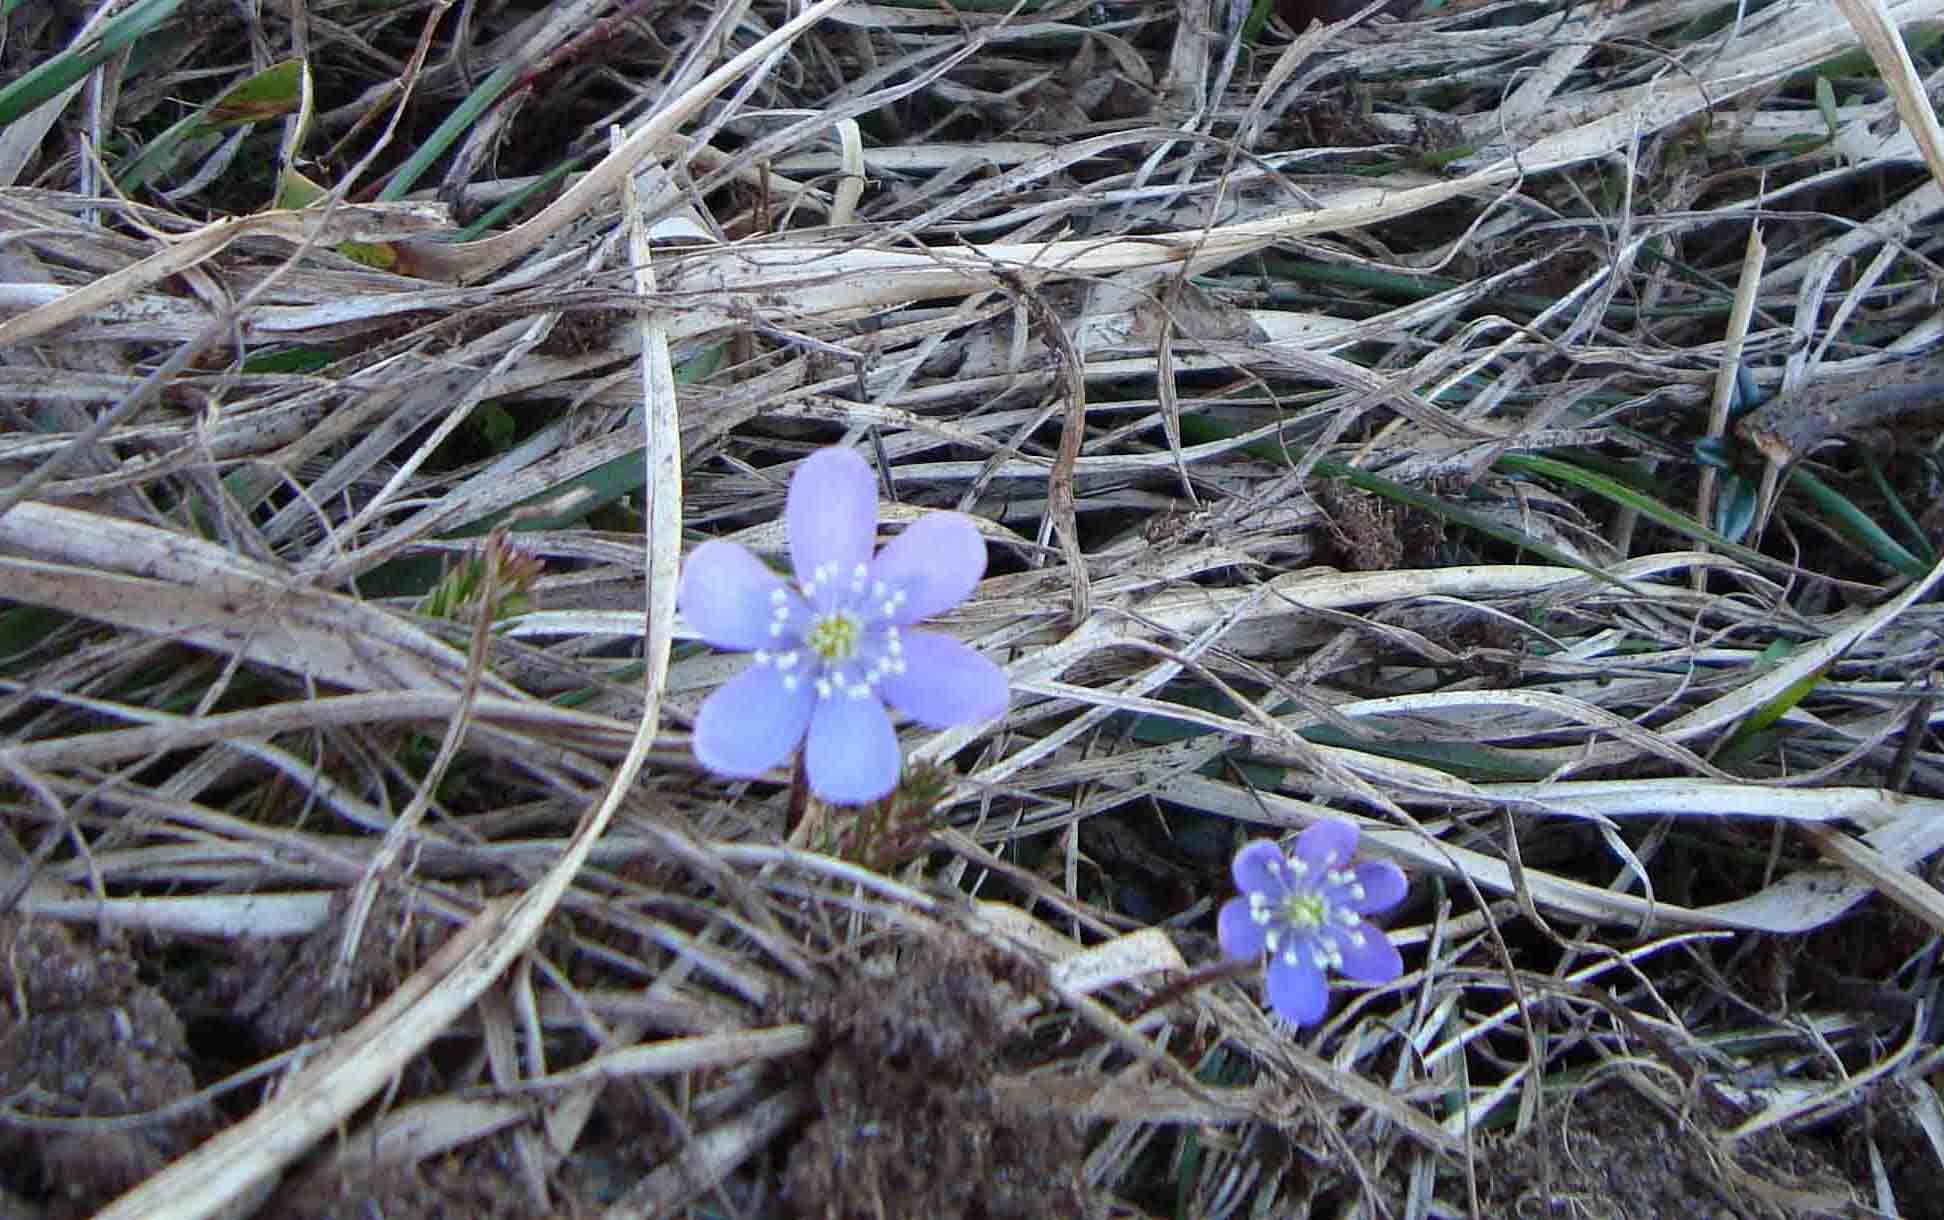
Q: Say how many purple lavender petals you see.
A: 12